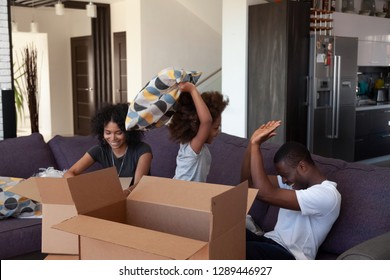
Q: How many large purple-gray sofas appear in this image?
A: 1